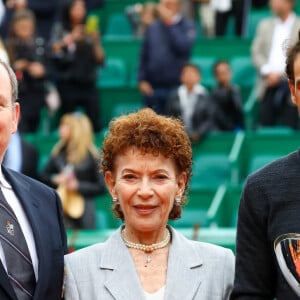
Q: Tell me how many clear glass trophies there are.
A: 0